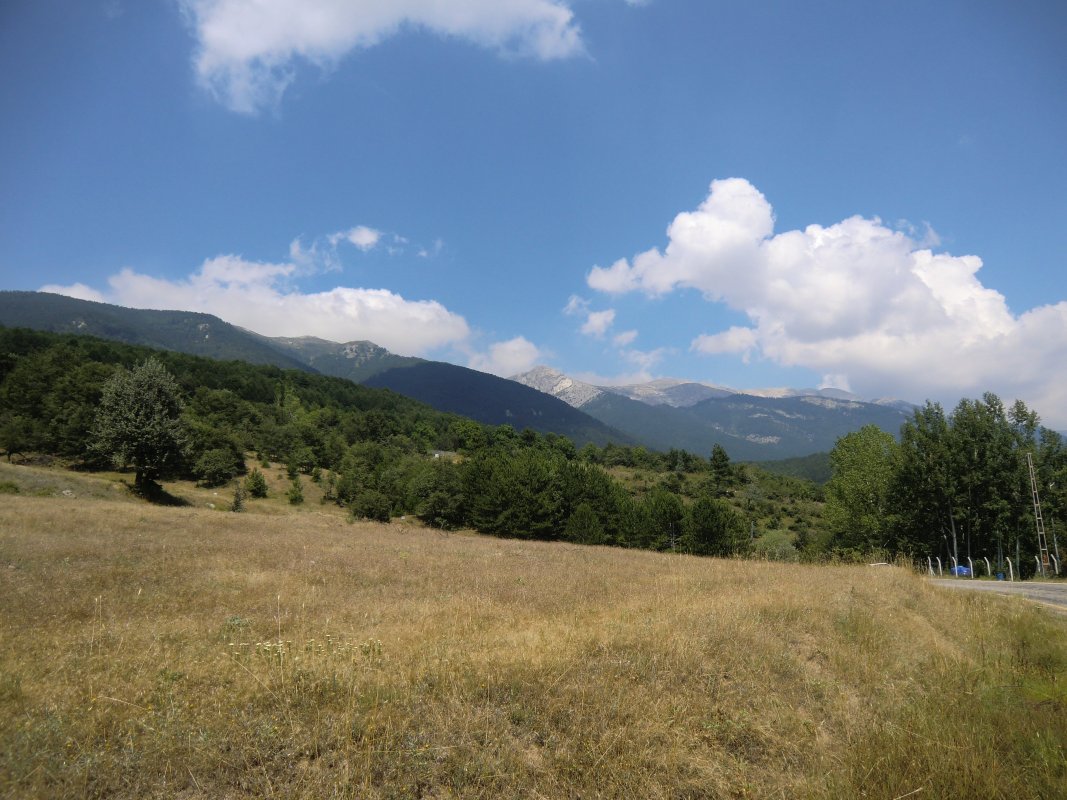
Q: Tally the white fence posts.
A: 8